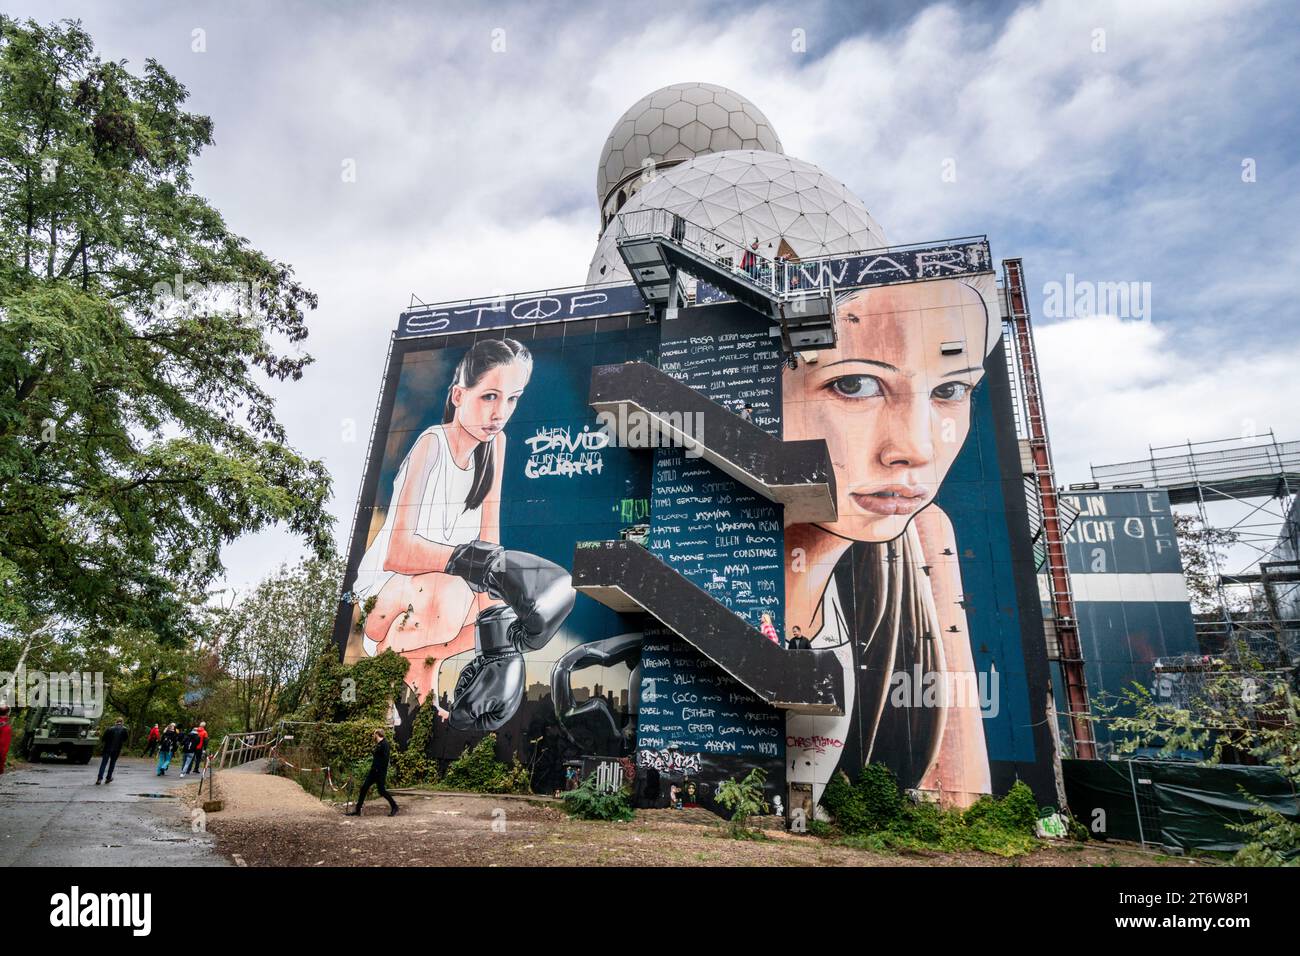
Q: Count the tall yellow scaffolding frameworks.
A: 0